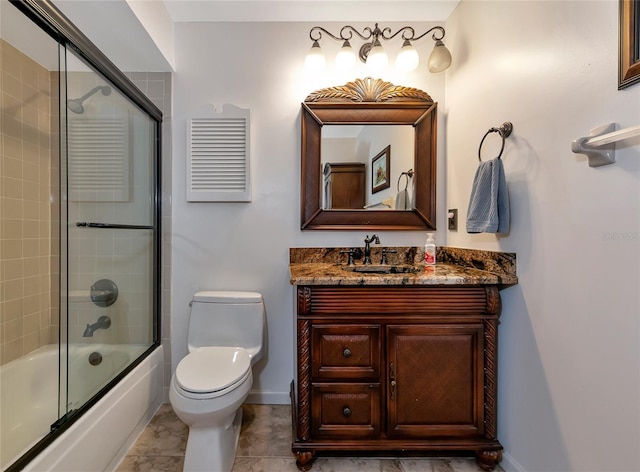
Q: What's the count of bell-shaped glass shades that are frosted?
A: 5